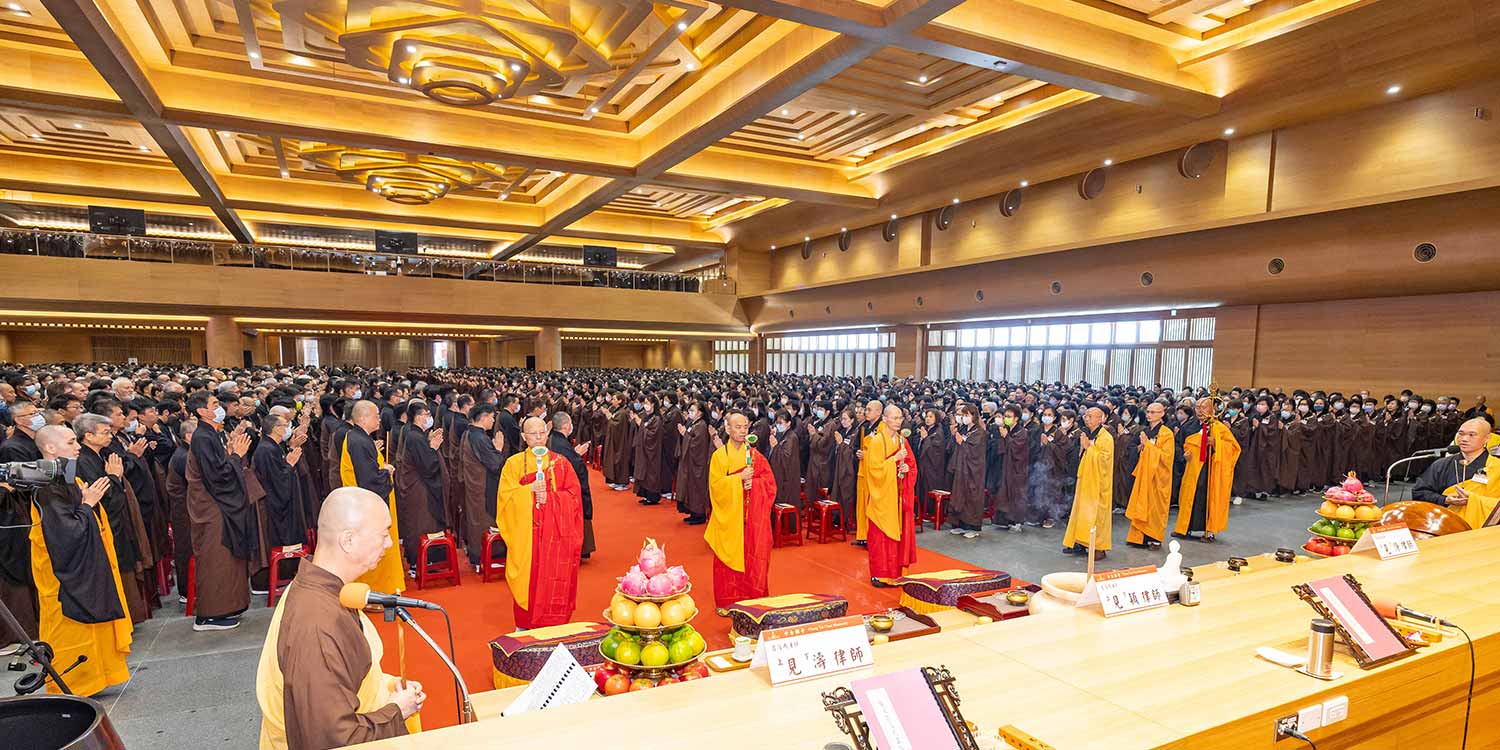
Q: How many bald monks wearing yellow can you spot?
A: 11